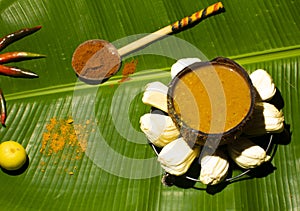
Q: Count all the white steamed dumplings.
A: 8